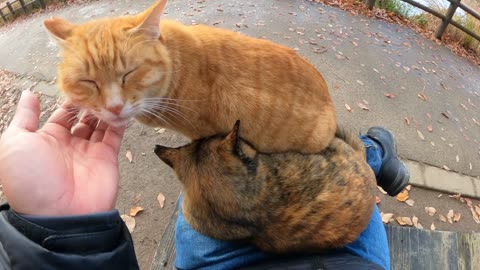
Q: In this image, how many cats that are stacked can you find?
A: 2